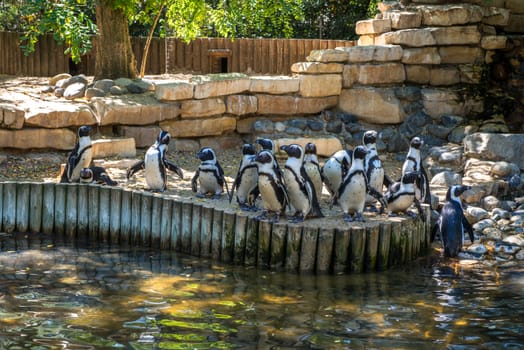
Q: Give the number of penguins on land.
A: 15